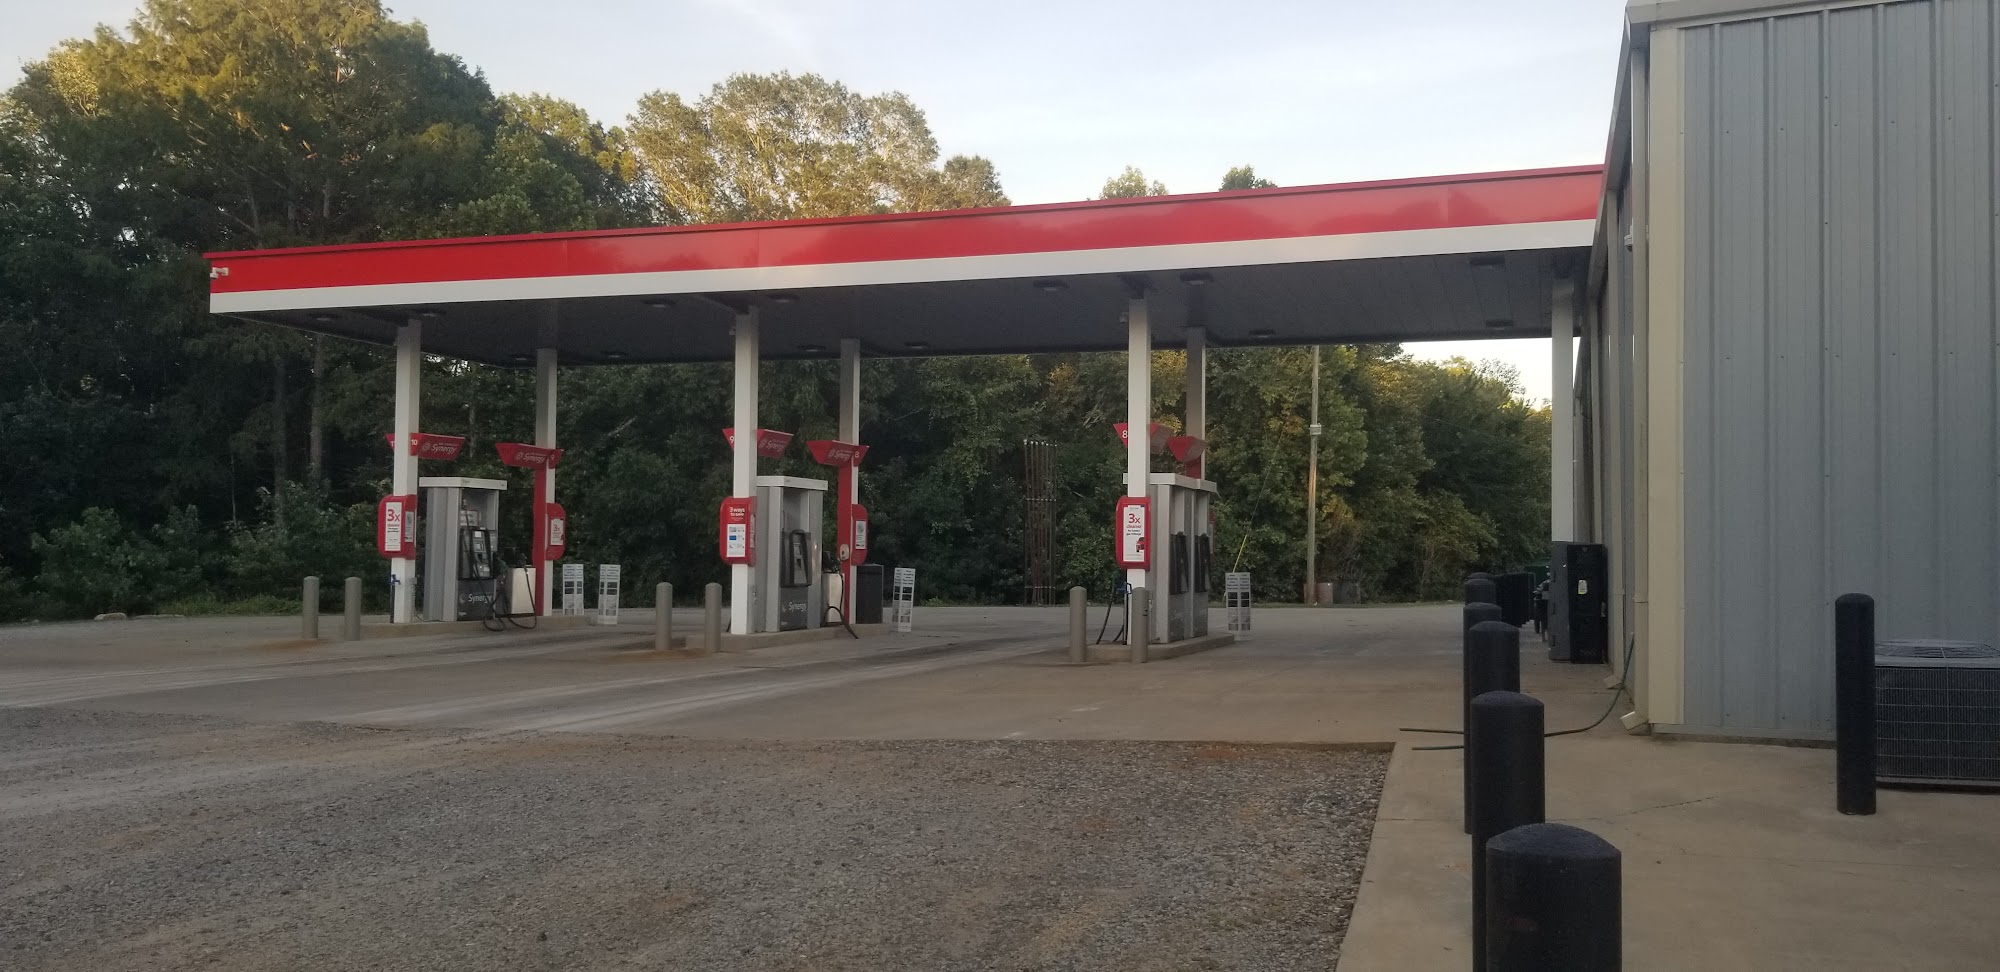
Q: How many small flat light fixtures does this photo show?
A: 13